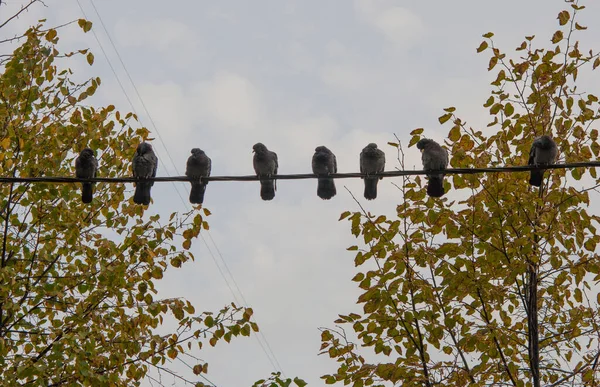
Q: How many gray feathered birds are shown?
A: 8